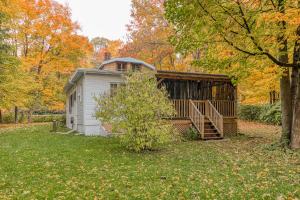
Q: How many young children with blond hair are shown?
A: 0